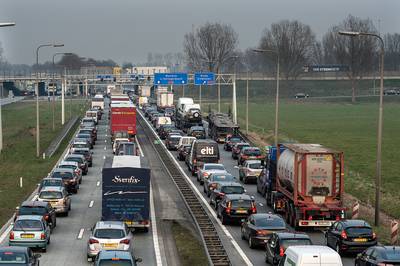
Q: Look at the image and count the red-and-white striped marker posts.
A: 2